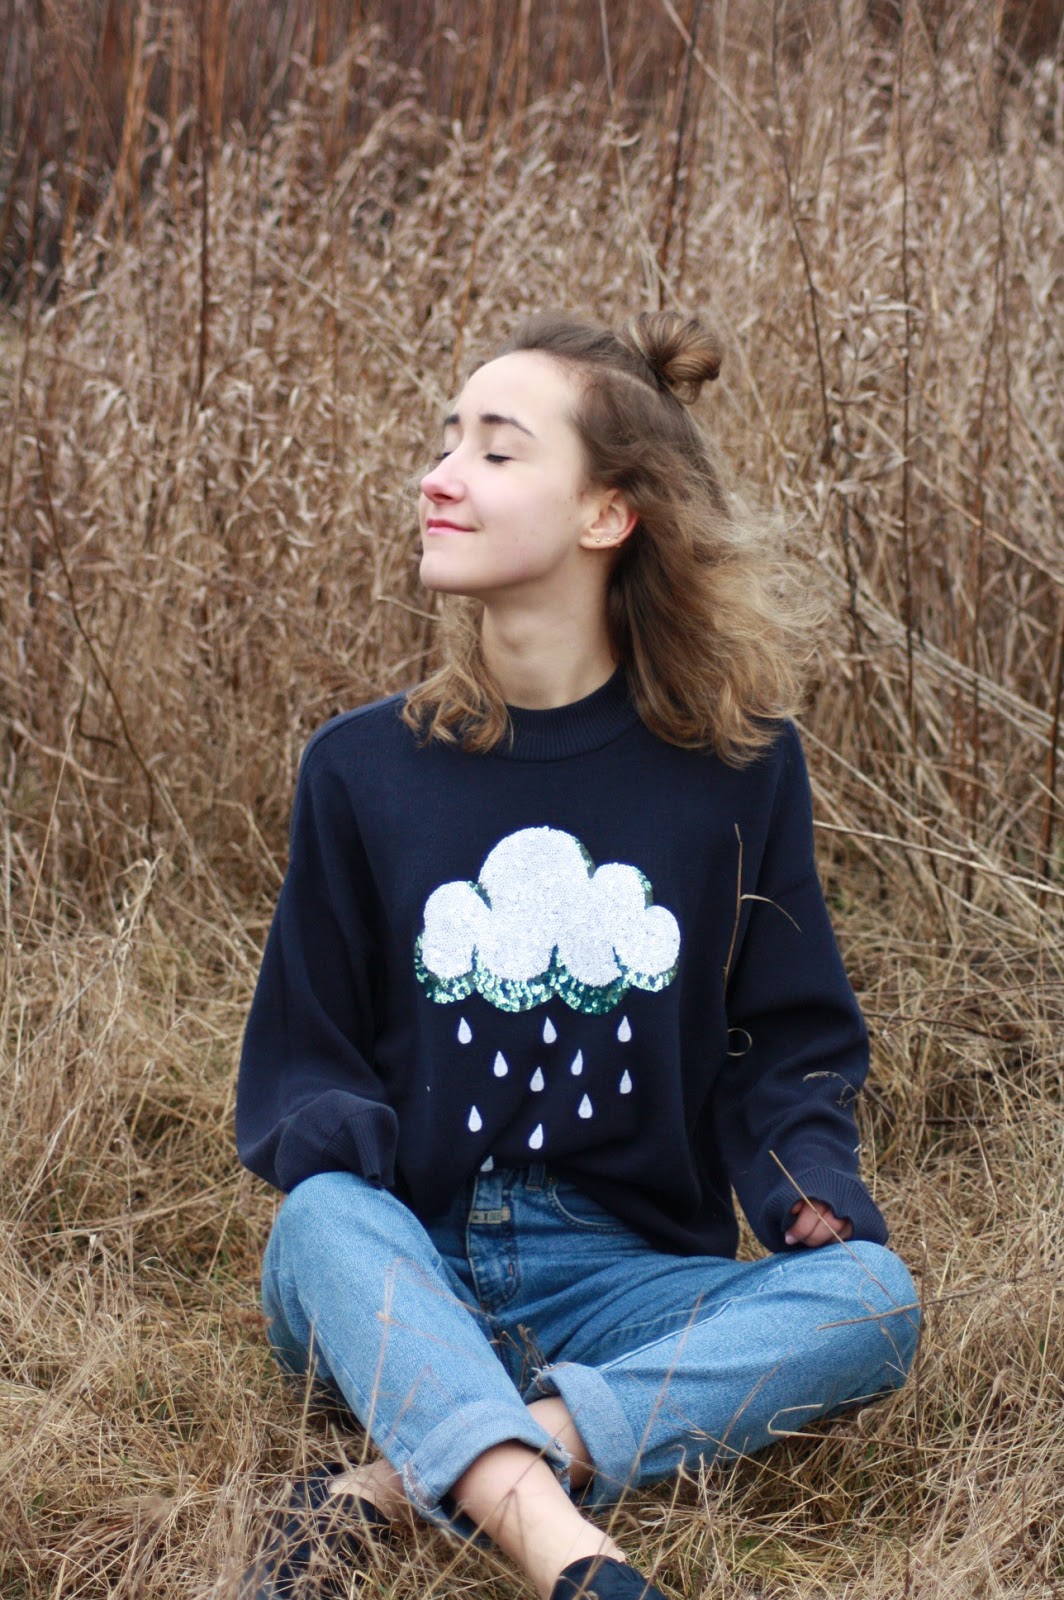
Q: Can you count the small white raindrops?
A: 11